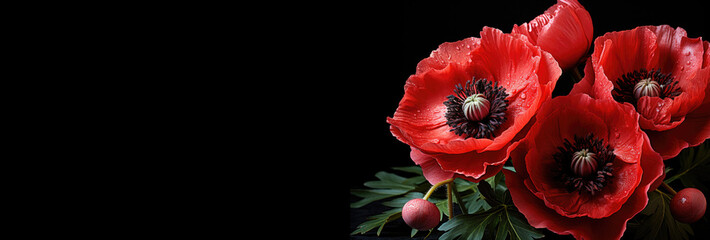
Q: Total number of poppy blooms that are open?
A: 3